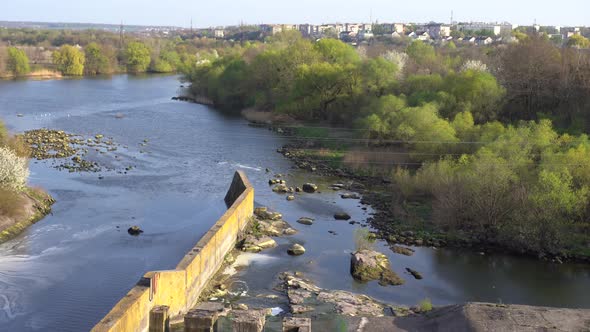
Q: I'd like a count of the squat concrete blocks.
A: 4